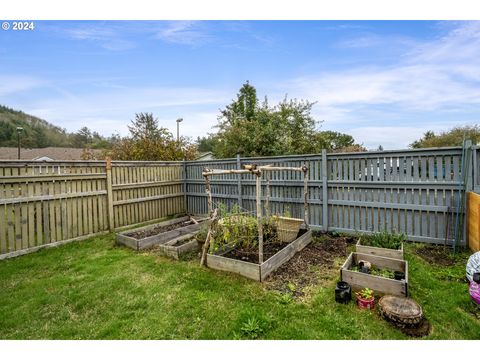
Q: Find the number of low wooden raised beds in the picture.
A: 5